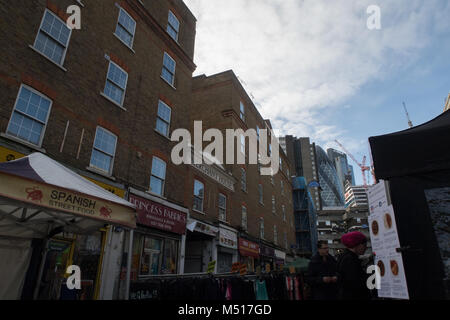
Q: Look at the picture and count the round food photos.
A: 4